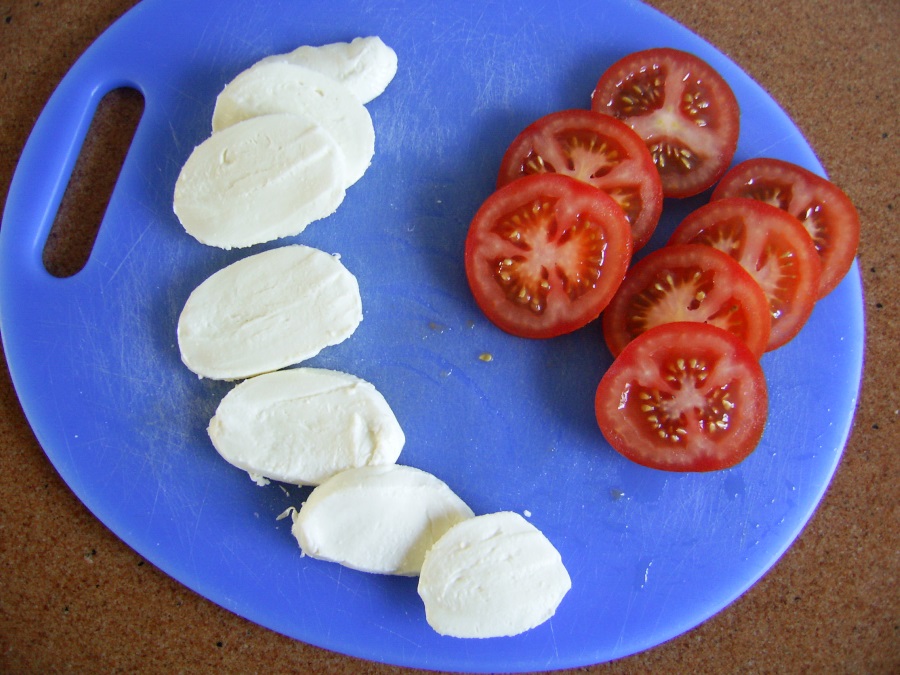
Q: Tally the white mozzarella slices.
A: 7